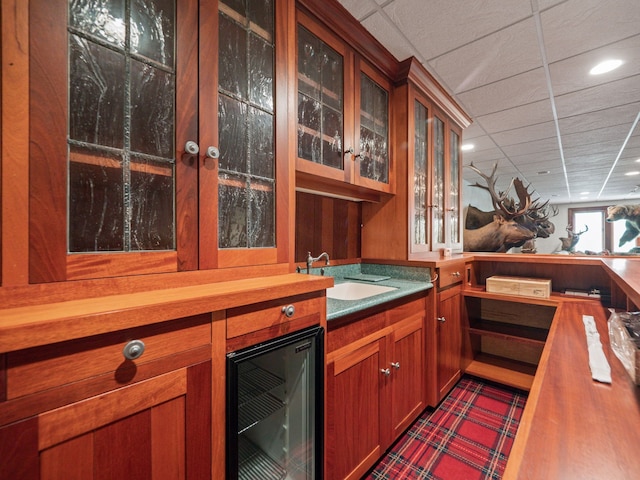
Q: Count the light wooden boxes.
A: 1